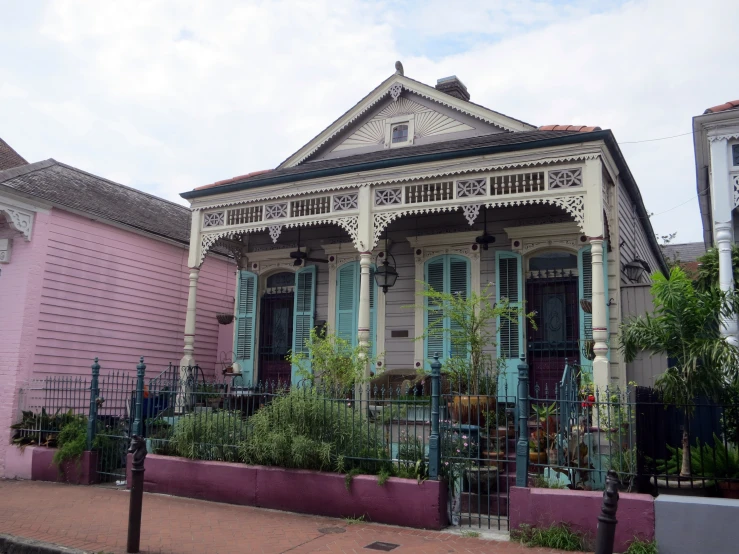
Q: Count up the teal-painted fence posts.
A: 4